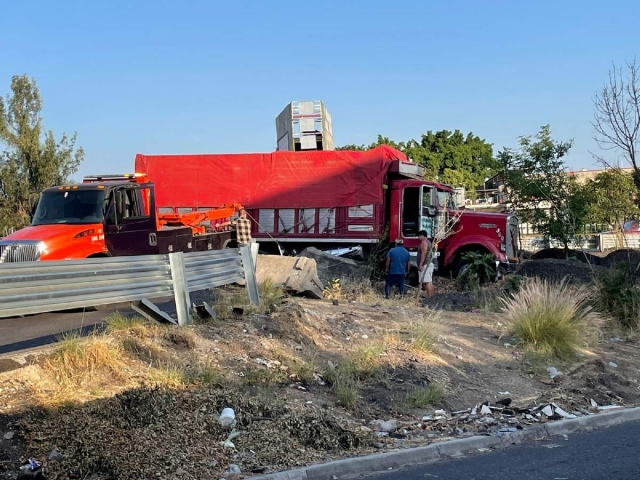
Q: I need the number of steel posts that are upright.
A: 2